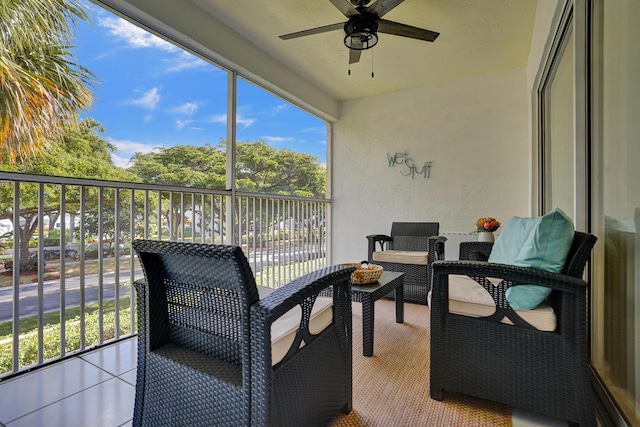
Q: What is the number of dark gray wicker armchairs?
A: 3